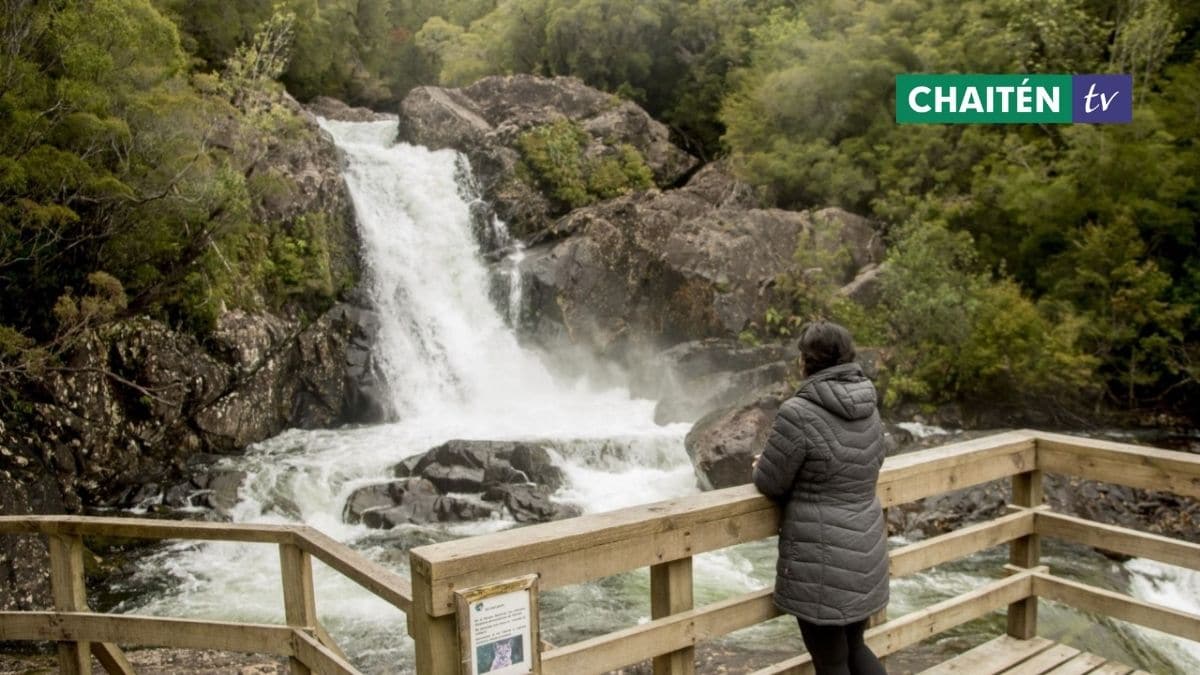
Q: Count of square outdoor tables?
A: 0